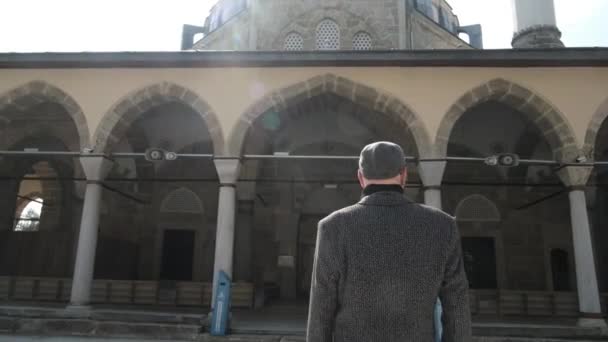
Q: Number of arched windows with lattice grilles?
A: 3